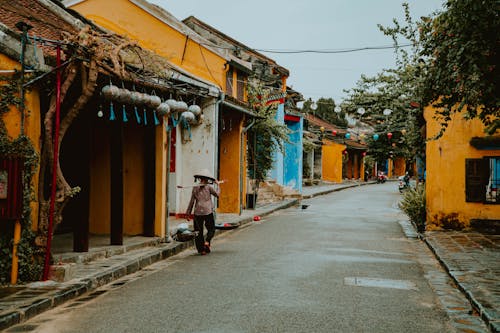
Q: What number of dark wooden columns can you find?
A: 3